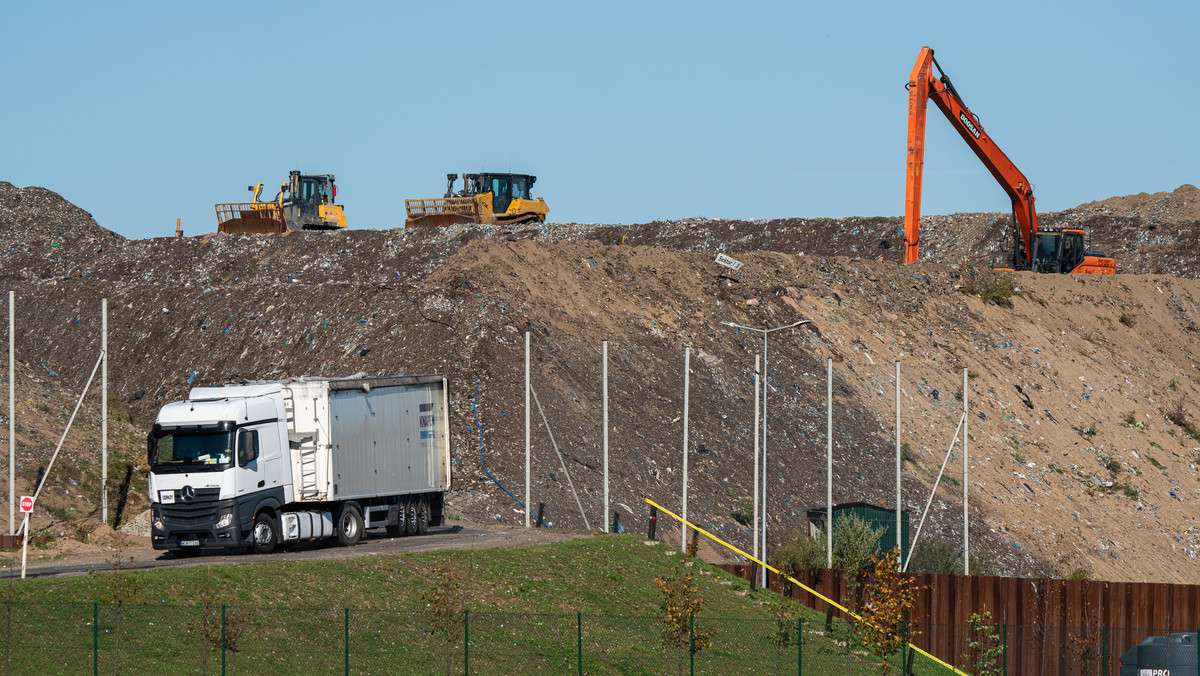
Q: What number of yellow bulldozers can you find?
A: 2